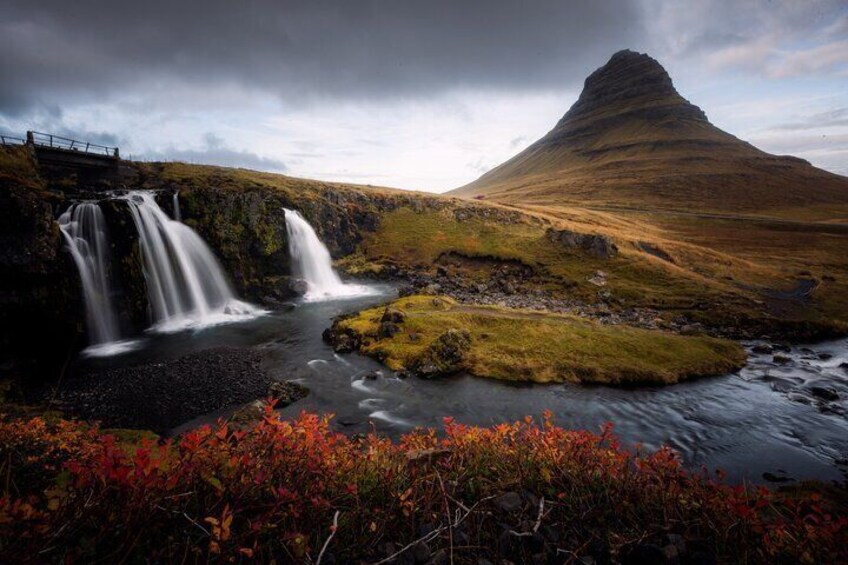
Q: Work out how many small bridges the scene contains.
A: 1